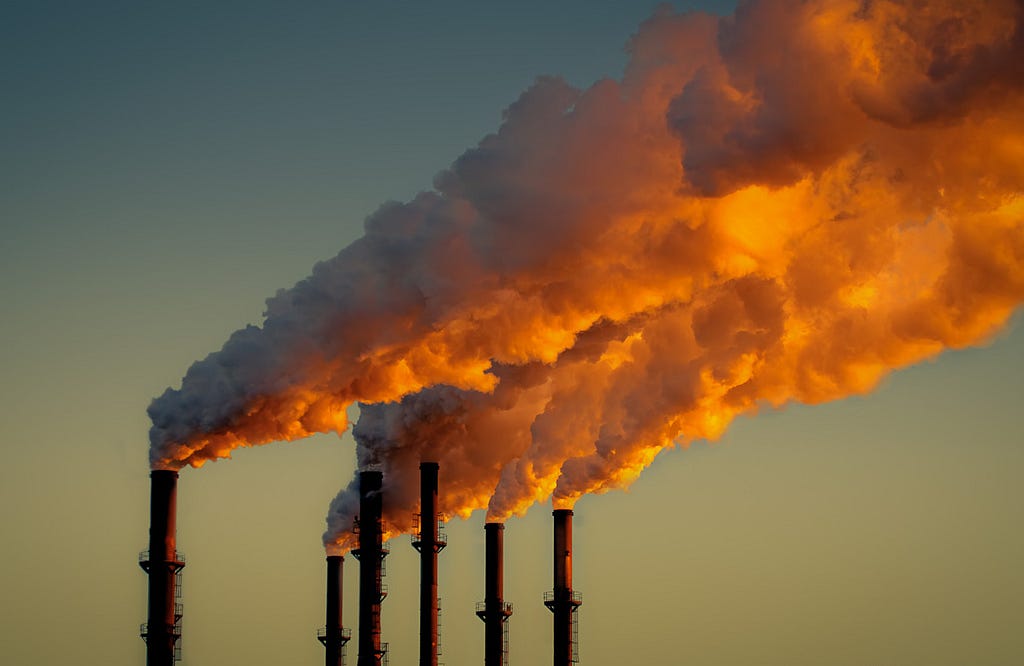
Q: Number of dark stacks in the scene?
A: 6